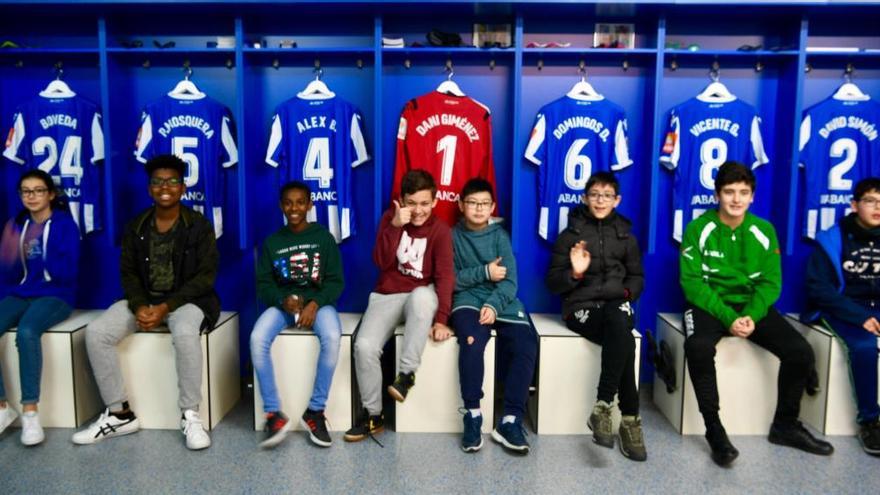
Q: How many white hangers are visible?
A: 7